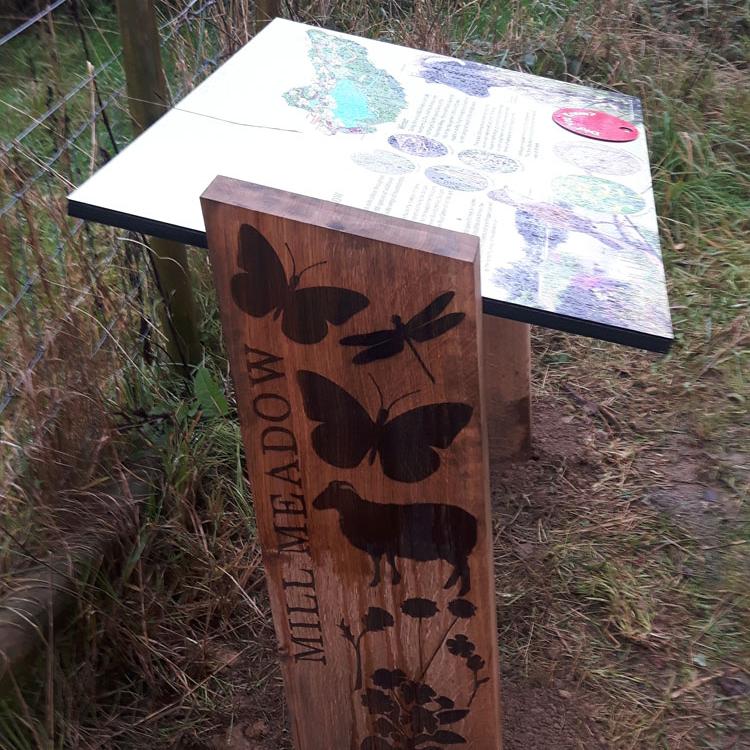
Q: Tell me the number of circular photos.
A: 6